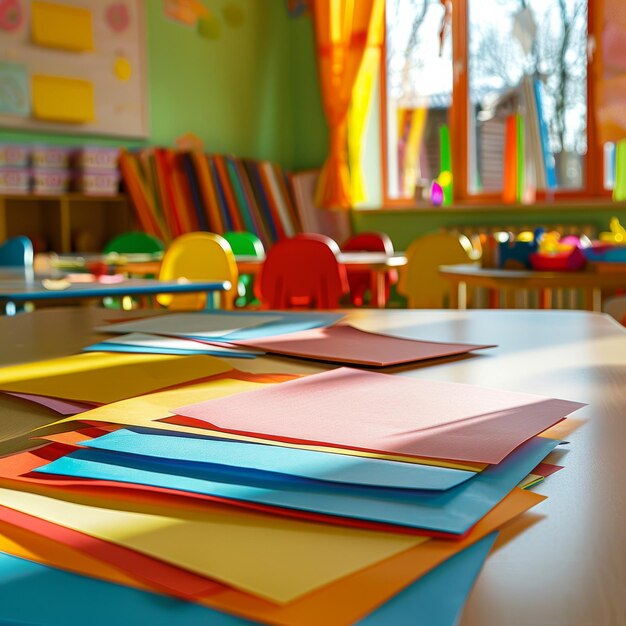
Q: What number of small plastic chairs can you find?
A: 7